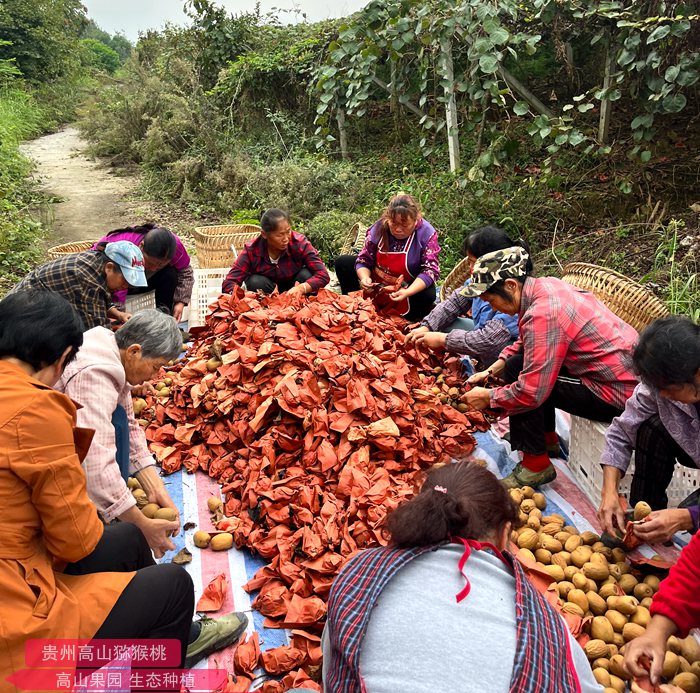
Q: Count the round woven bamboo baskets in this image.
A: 5